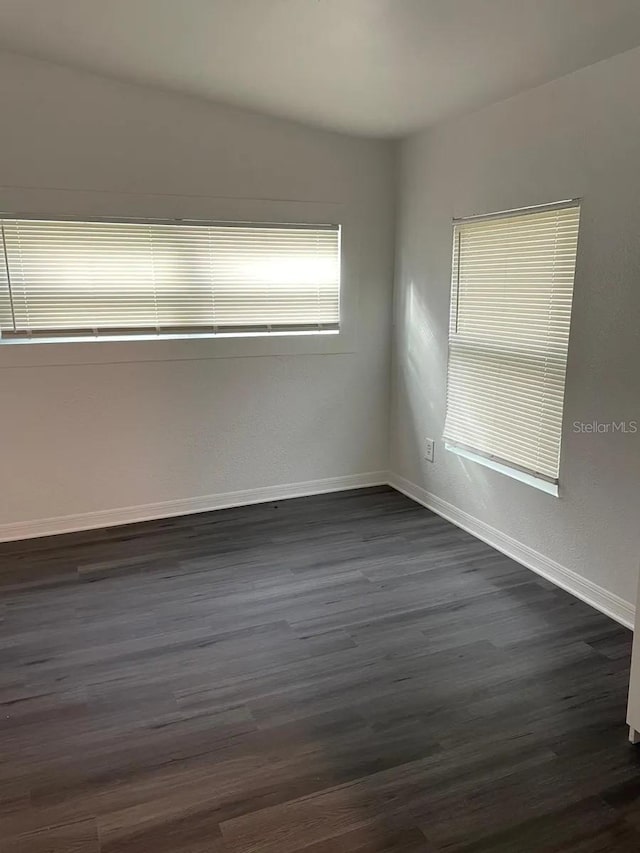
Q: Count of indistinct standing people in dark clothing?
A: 0